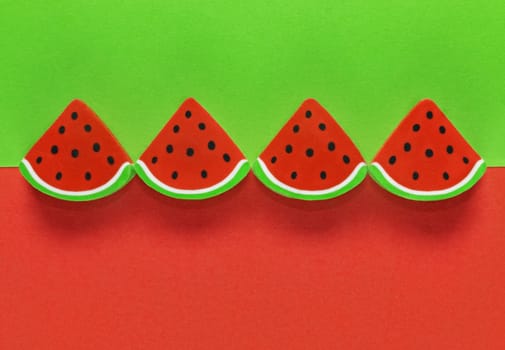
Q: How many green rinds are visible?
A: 4